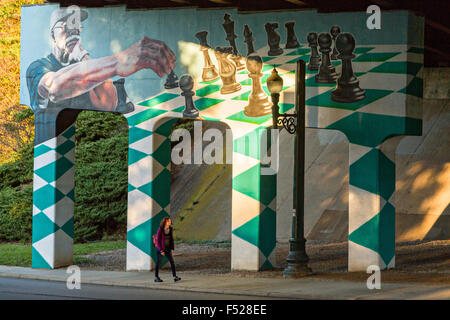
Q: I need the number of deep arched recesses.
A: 3